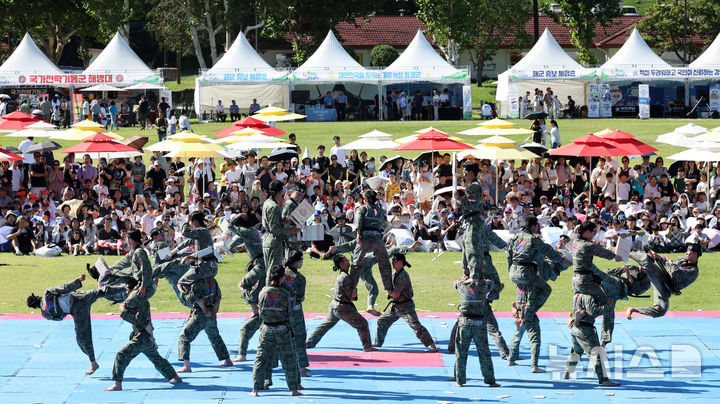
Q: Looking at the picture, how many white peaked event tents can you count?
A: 8